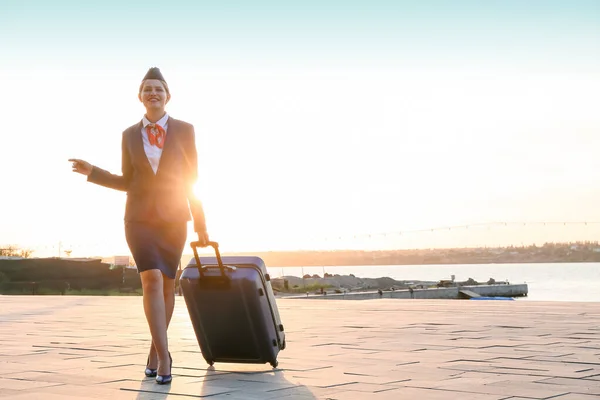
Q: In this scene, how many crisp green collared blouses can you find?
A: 0